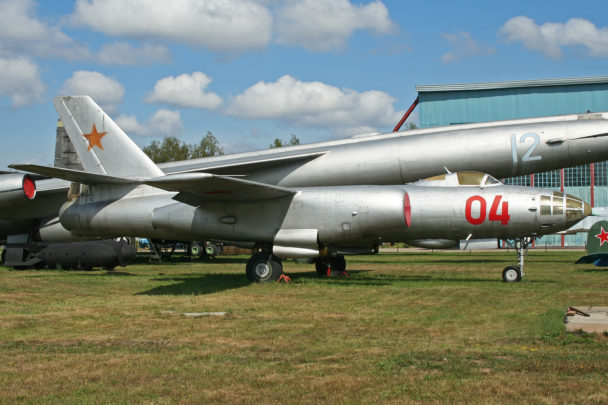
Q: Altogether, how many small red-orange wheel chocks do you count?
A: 2